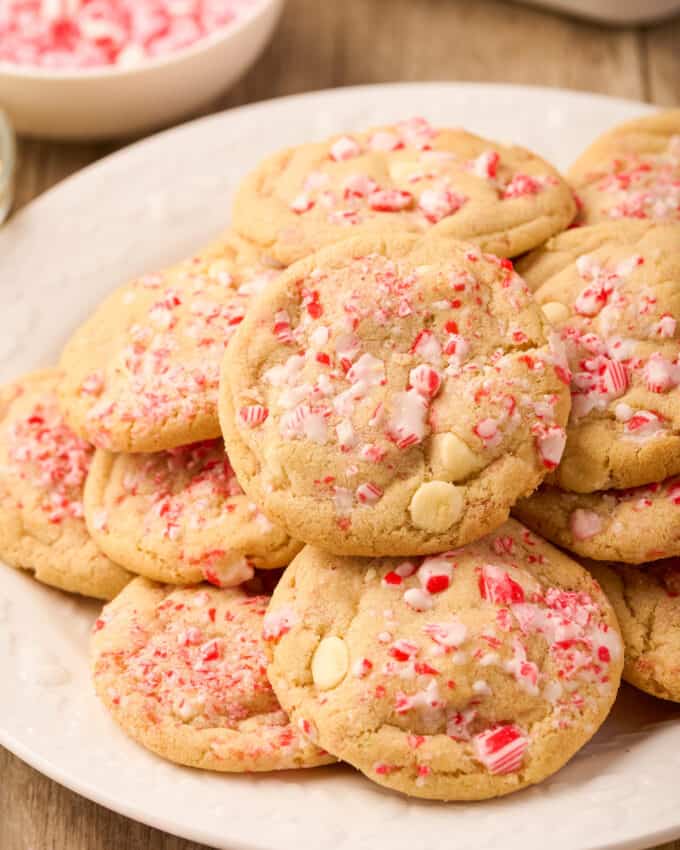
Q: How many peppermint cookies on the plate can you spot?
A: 11